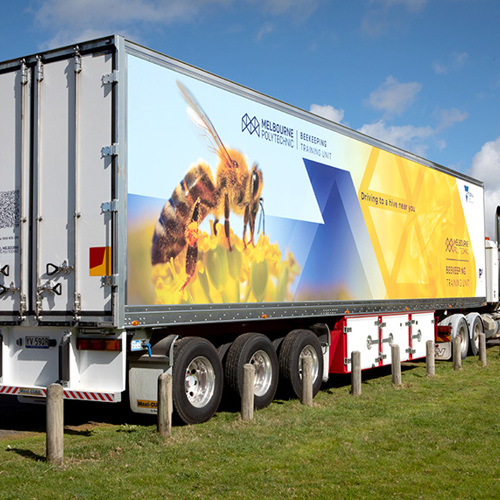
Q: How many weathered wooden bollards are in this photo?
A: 9